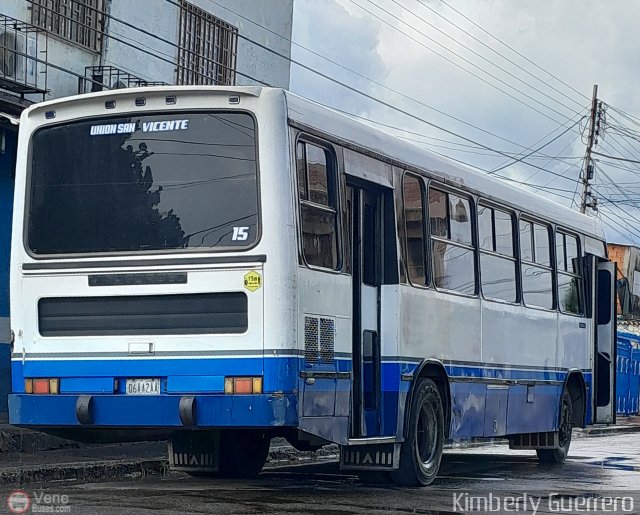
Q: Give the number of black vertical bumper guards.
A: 2